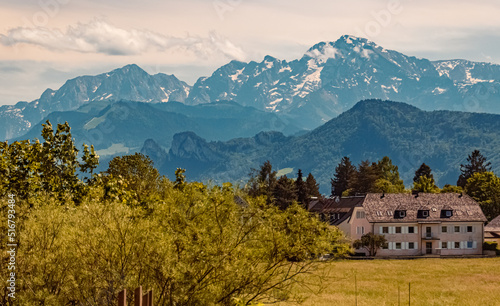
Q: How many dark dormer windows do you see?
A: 3